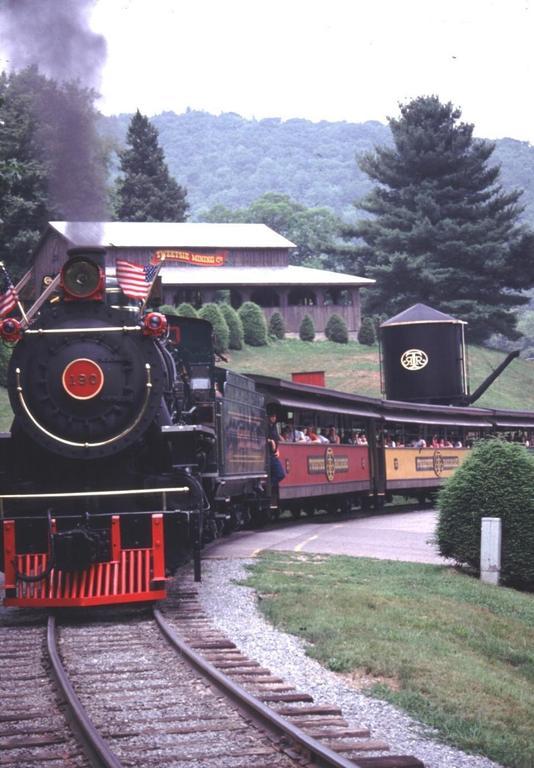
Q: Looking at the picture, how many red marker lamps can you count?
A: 2